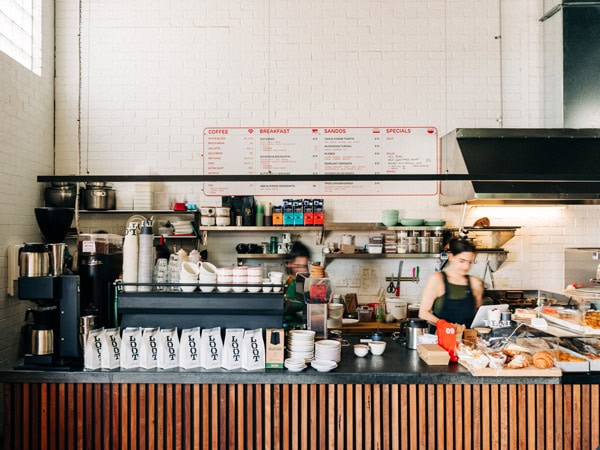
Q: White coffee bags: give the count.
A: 9